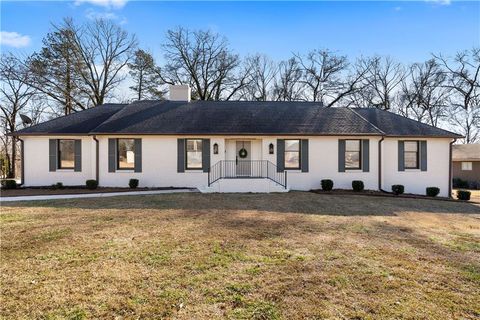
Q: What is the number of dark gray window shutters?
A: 12